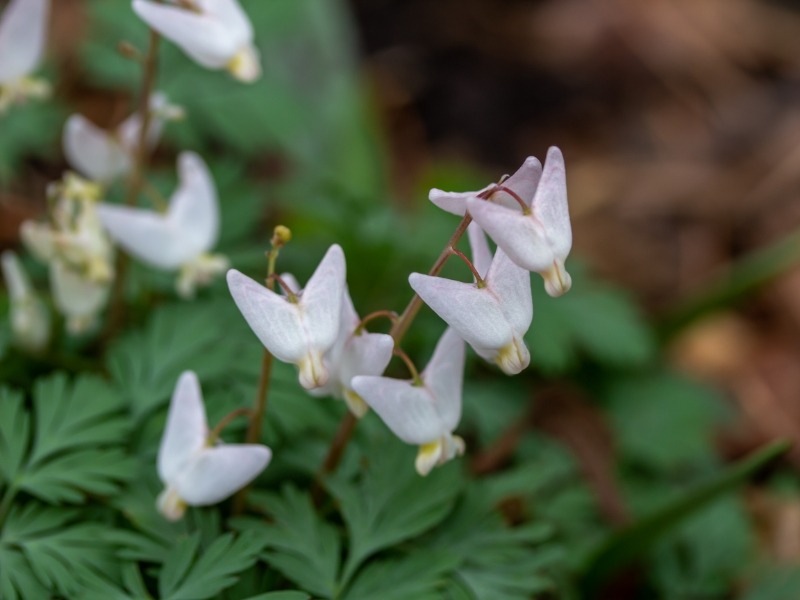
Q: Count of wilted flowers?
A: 0